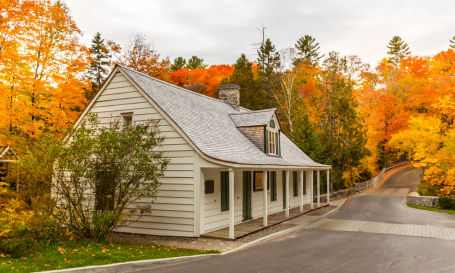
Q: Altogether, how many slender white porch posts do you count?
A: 7